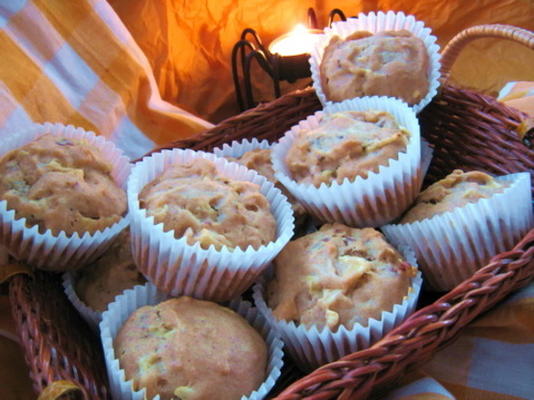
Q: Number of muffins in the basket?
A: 9